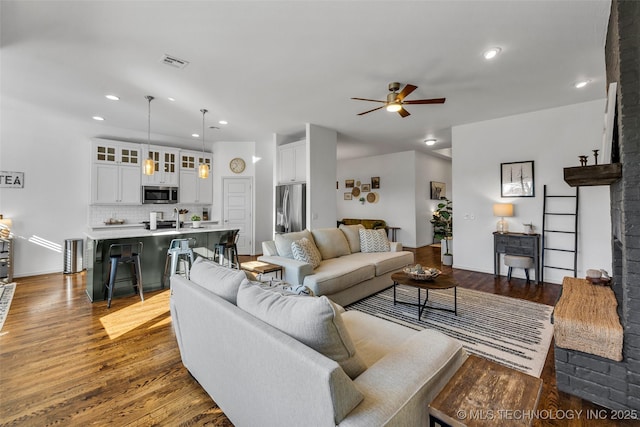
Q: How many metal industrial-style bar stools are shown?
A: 3